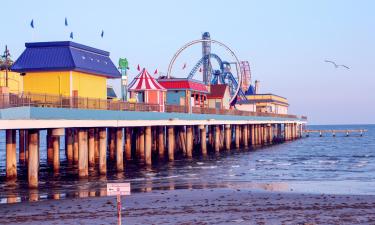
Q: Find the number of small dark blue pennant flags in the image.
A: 4